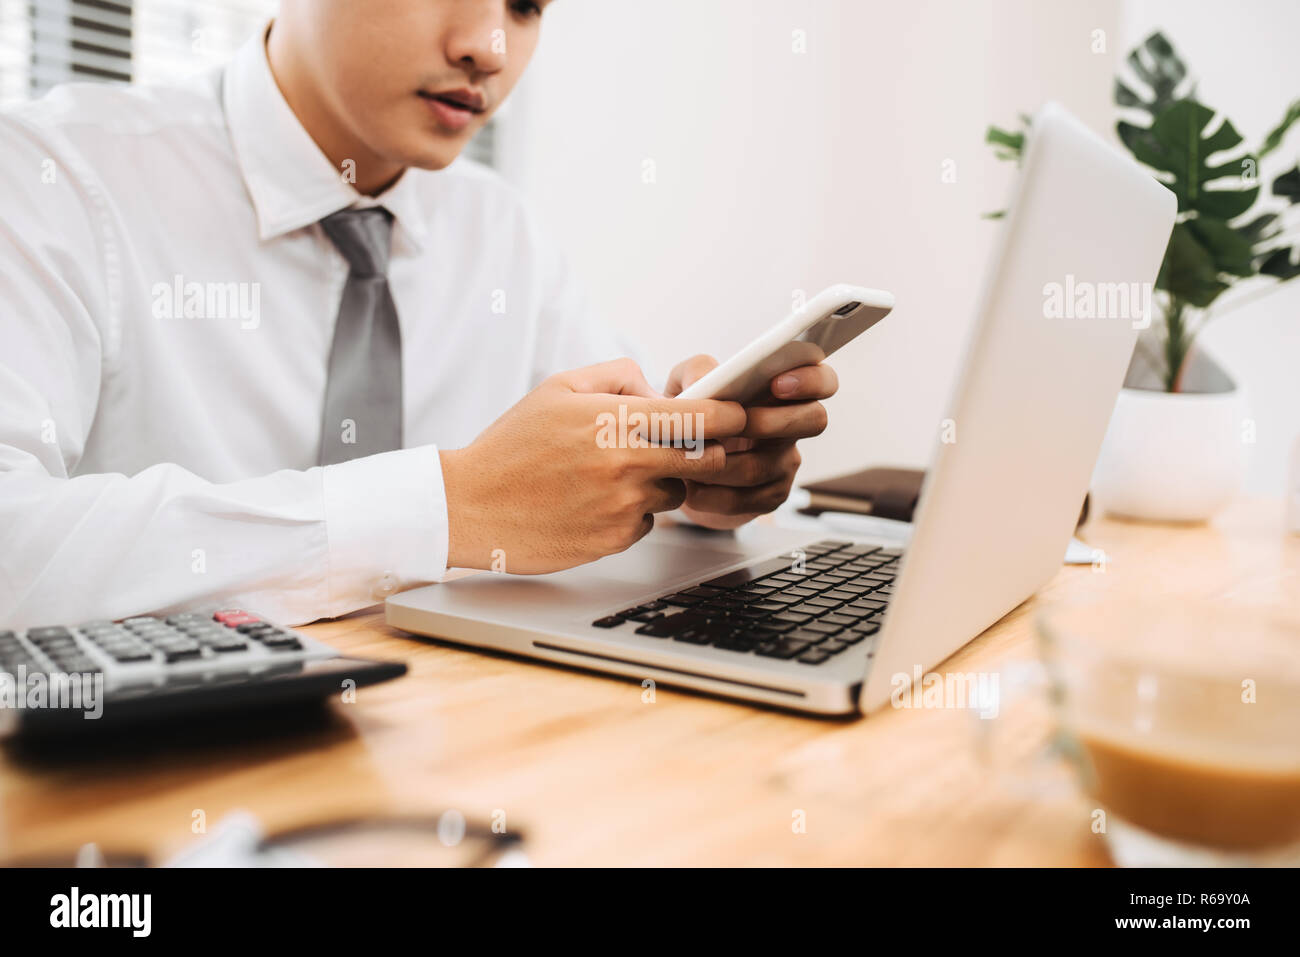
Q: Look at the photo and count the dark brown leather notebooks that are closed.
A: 1